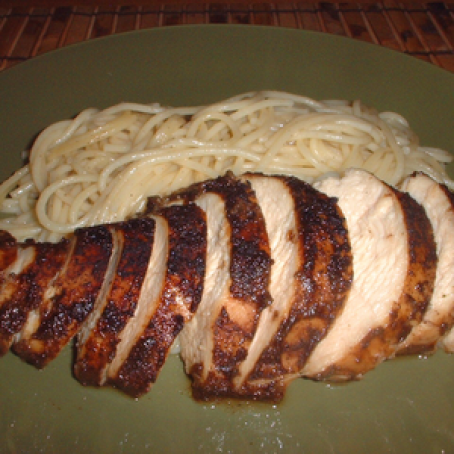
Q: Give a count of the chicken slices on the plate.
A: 9